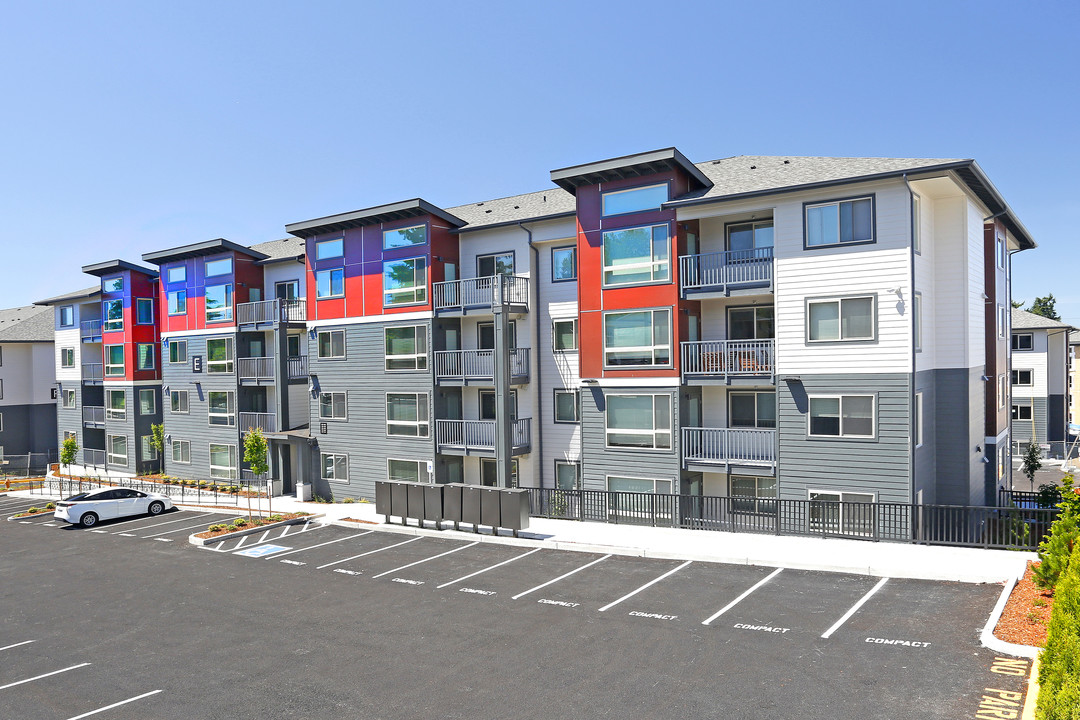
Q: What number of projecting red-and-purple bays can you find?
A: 4